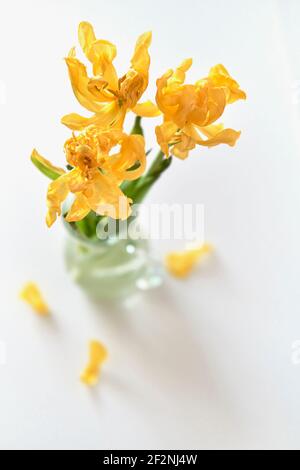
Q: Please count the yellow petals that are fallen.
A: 3